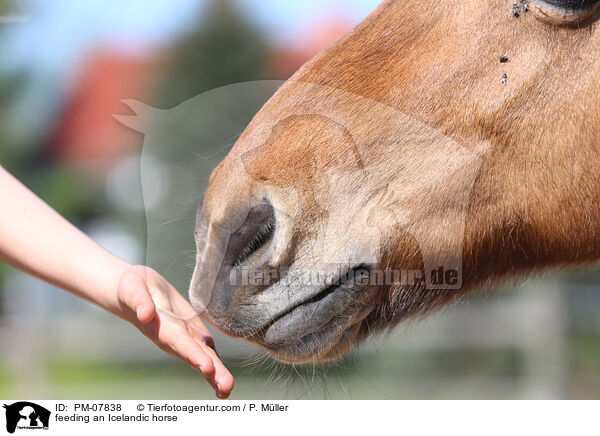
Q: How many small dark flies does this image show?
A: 4